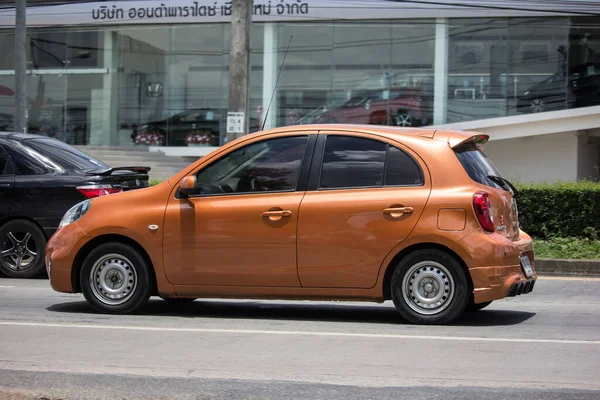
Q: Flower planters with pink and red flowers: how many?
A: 2